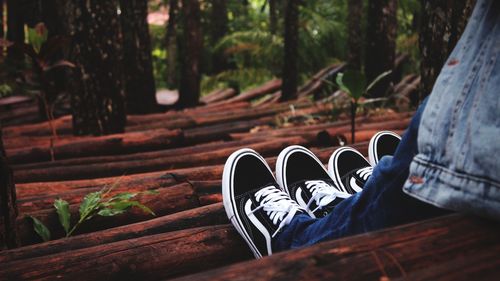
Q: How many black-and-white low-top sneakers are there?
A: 4